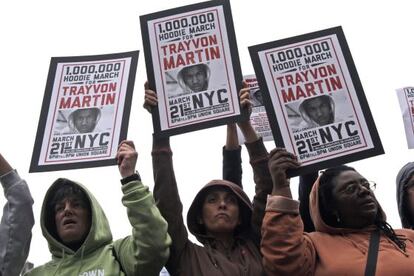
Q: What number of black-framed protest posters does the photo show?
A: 3